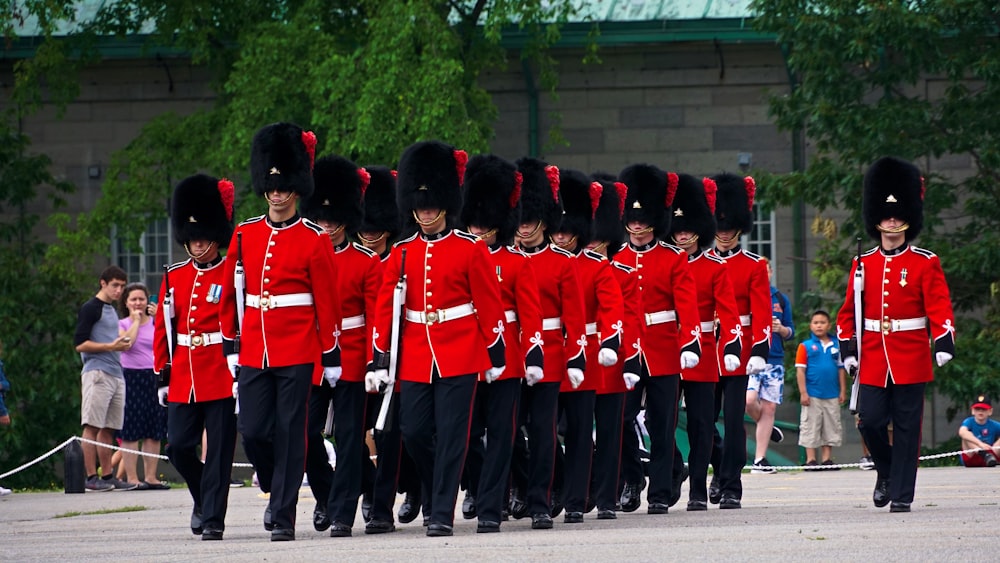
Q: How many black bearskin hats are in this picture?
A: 13